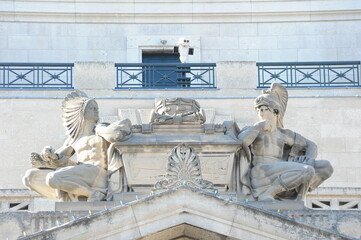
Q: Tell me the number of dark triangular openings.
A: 6